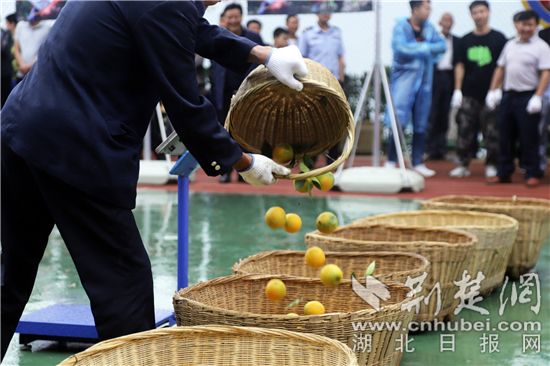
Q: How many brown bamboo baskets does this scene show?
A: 7